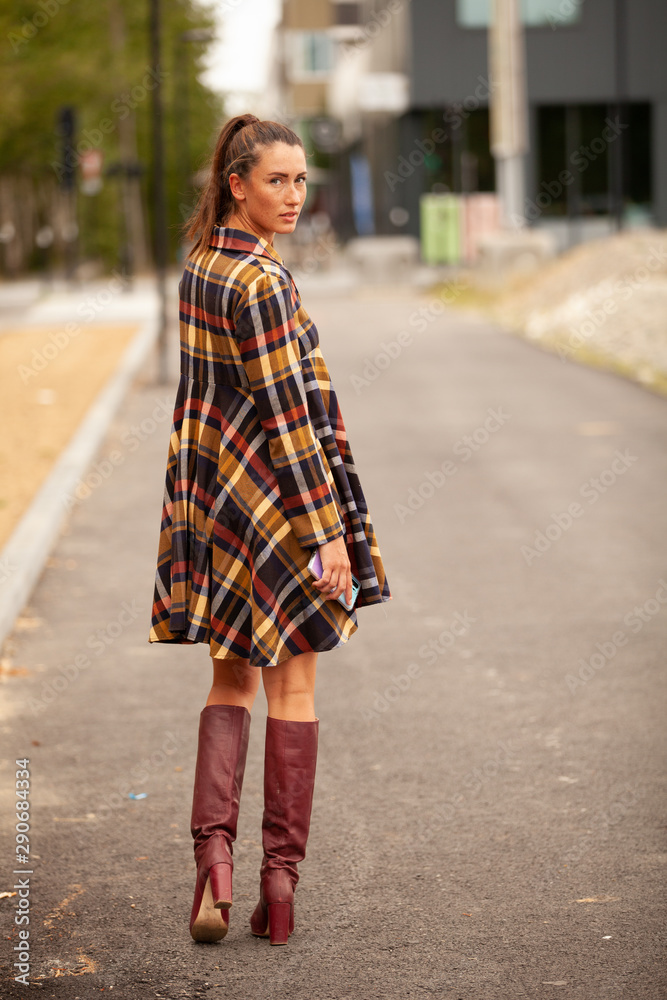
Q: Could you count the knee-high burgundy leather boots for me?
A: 2